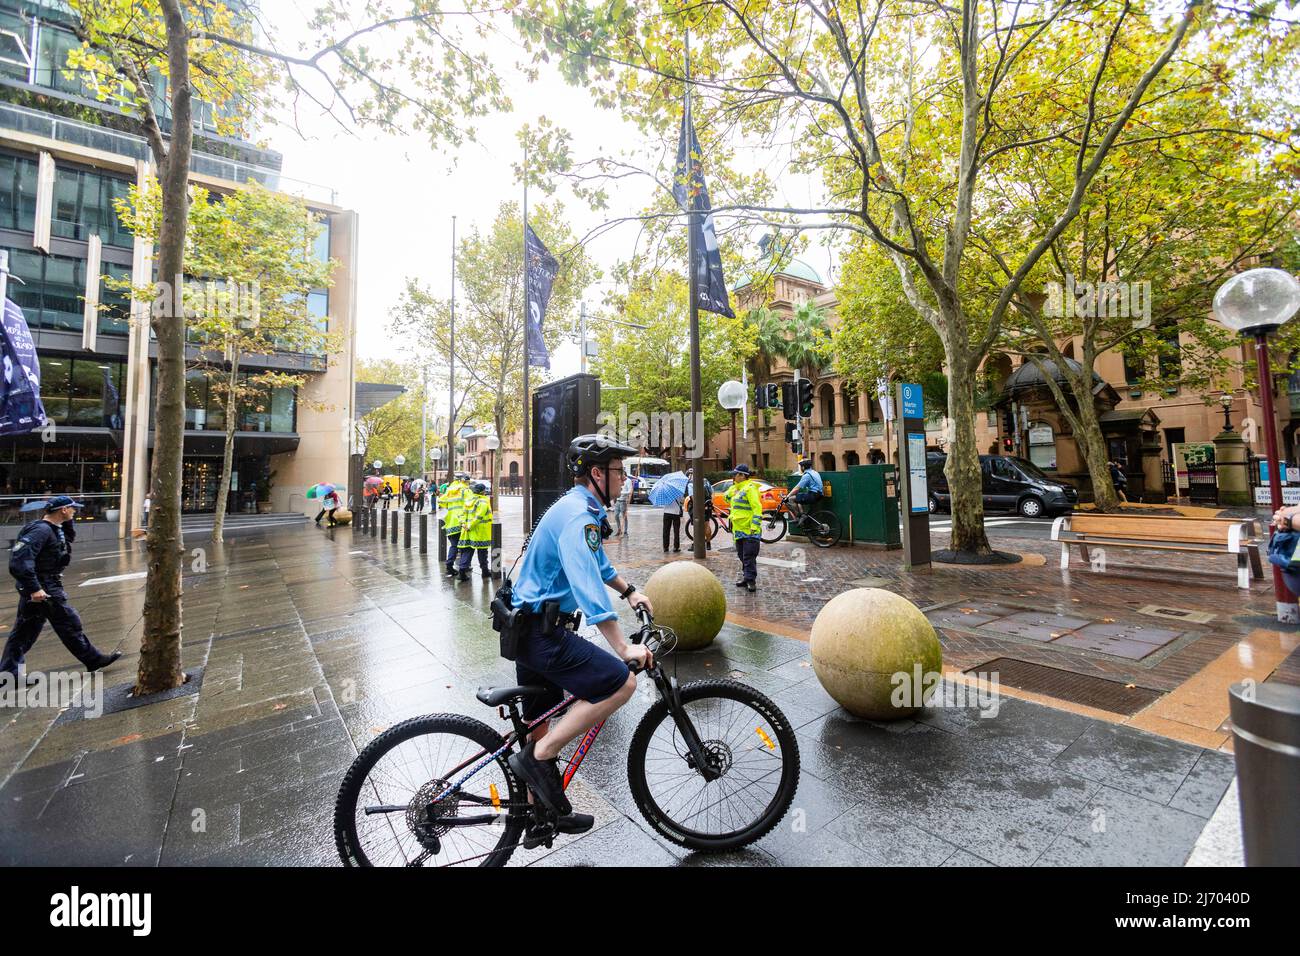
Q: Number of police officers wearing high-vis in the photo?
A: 3